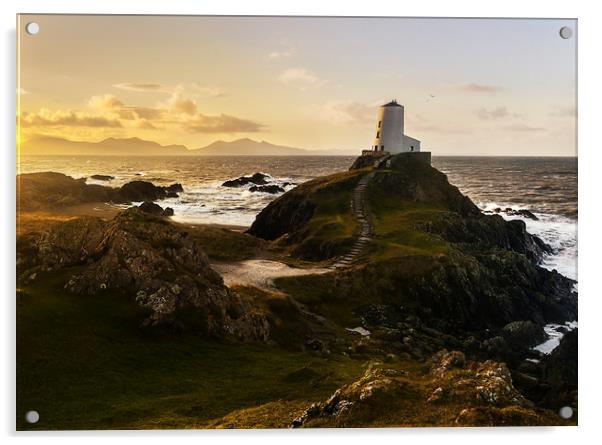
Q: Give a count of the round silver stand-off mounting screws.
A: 4